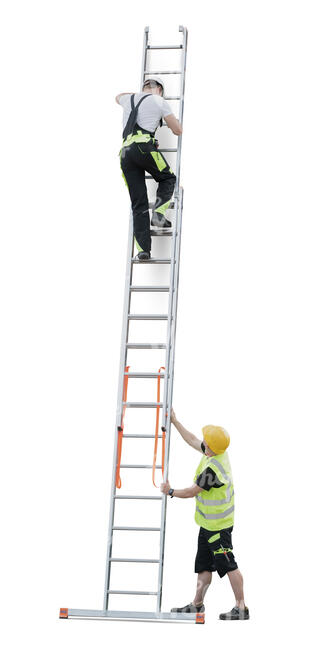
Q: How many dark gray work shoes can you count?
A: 4